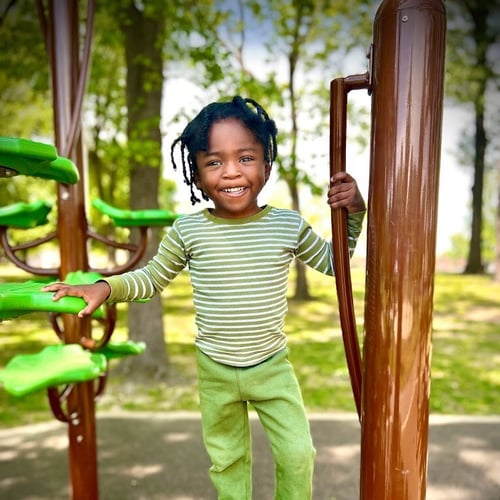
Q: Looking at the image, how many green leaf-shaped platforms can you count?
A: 7